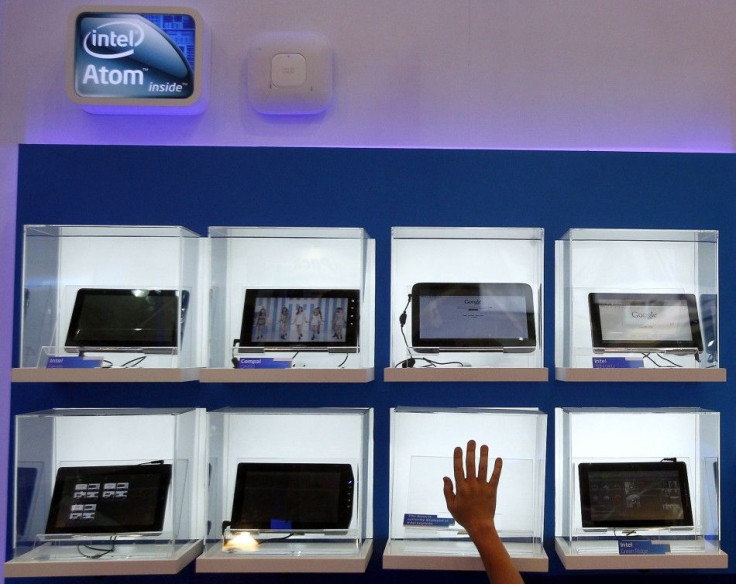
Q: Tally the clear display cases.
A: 8